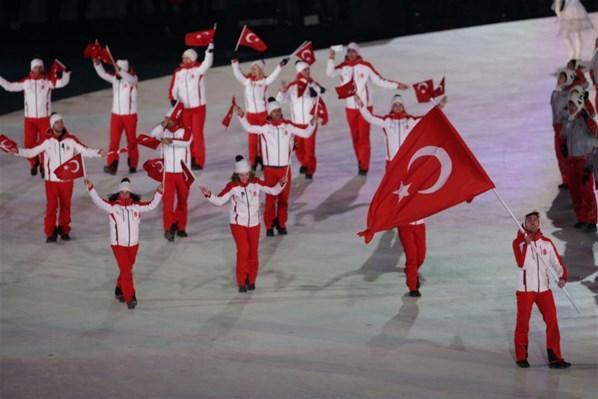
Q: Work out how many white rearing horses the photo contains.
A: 0